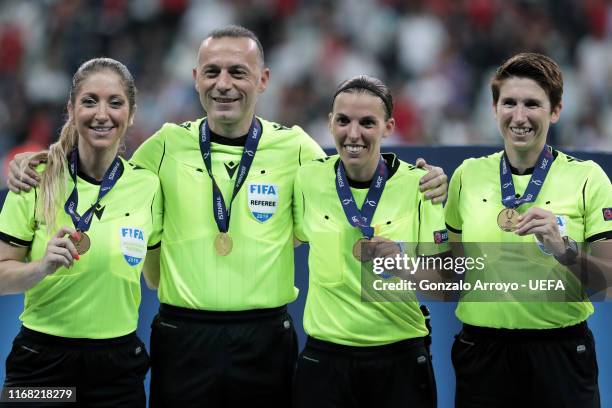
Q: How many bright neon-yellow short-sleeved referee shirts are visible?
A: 4